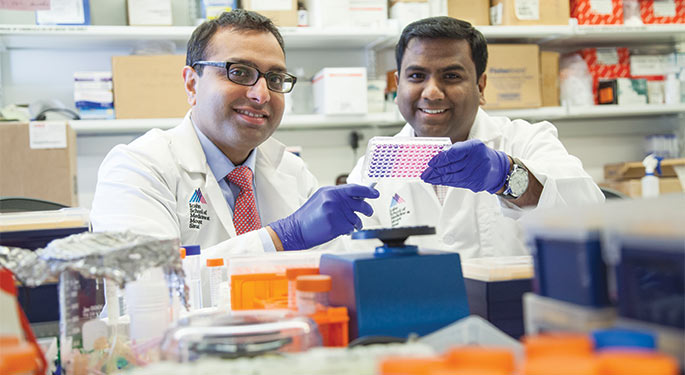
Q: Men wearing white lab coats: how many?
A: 2